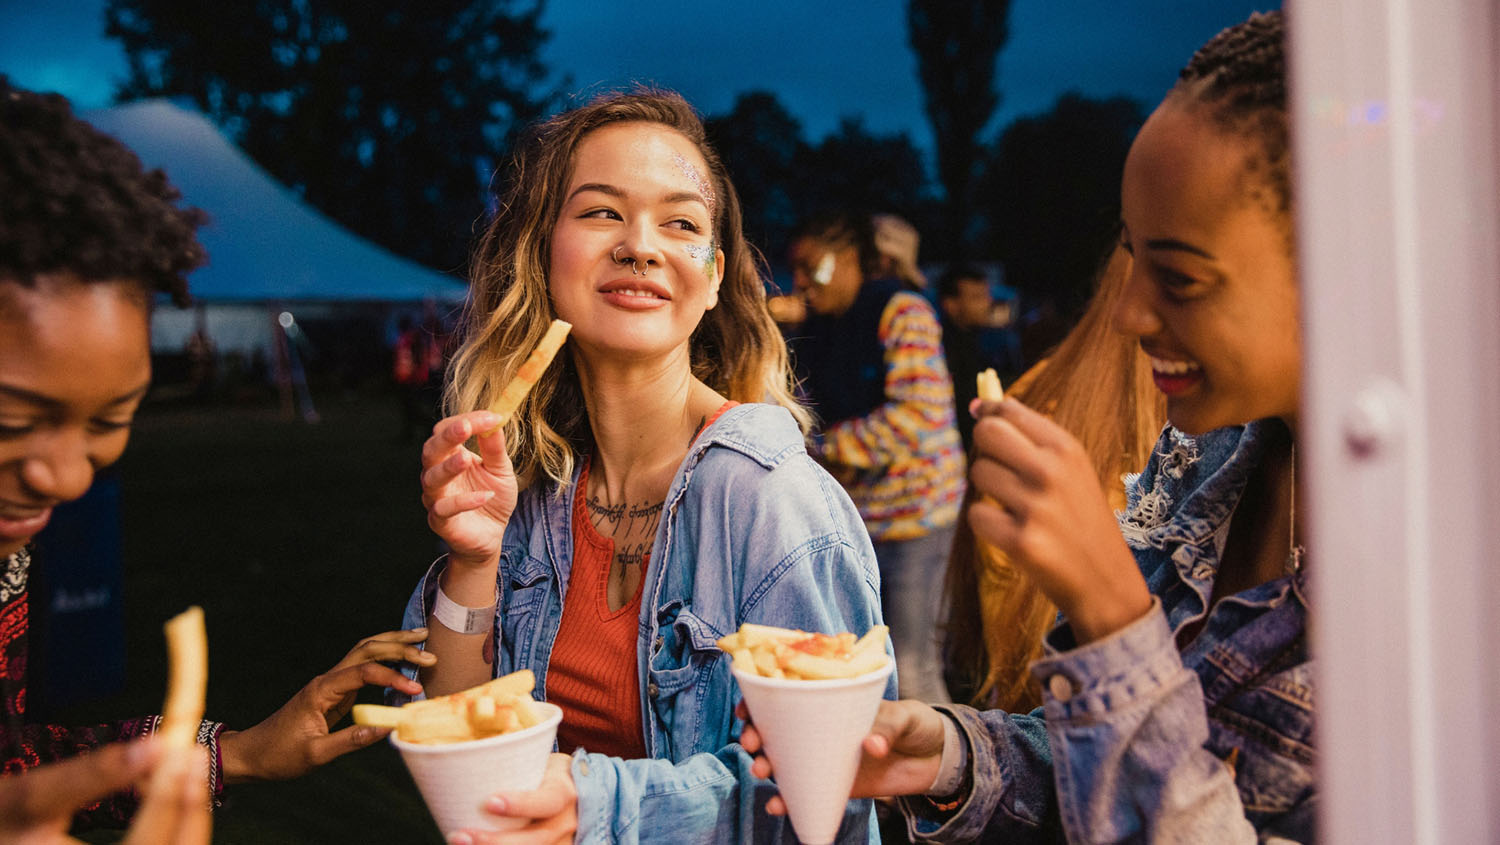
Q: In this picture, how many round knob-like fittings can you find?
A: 1